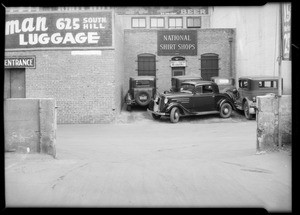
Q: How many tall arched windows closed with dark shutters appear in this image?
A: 2